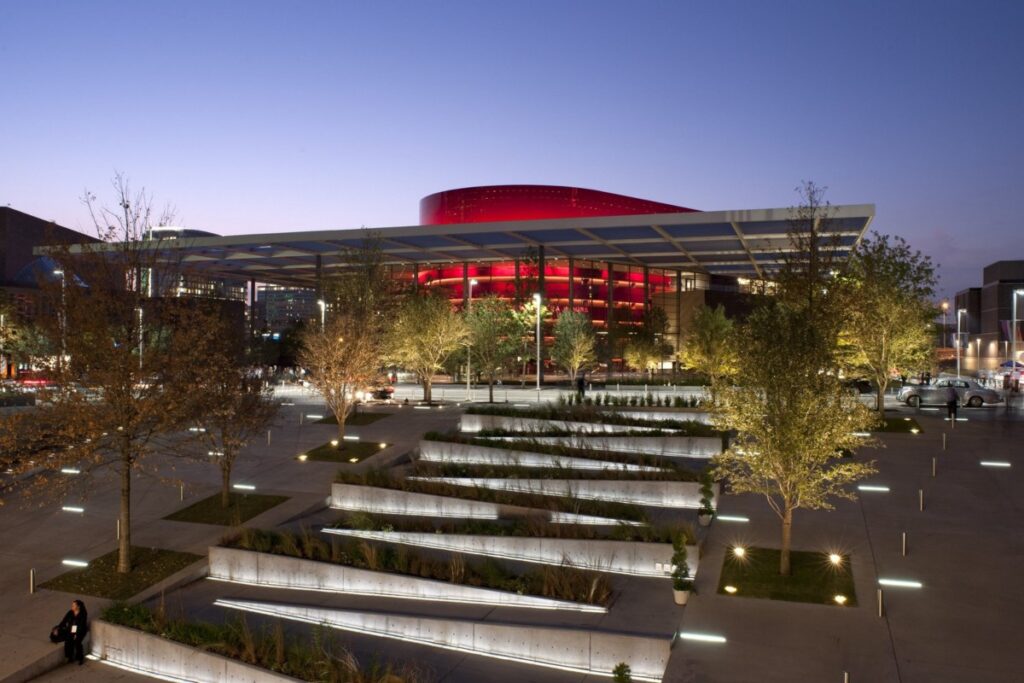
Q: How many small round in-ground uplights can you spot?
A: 14